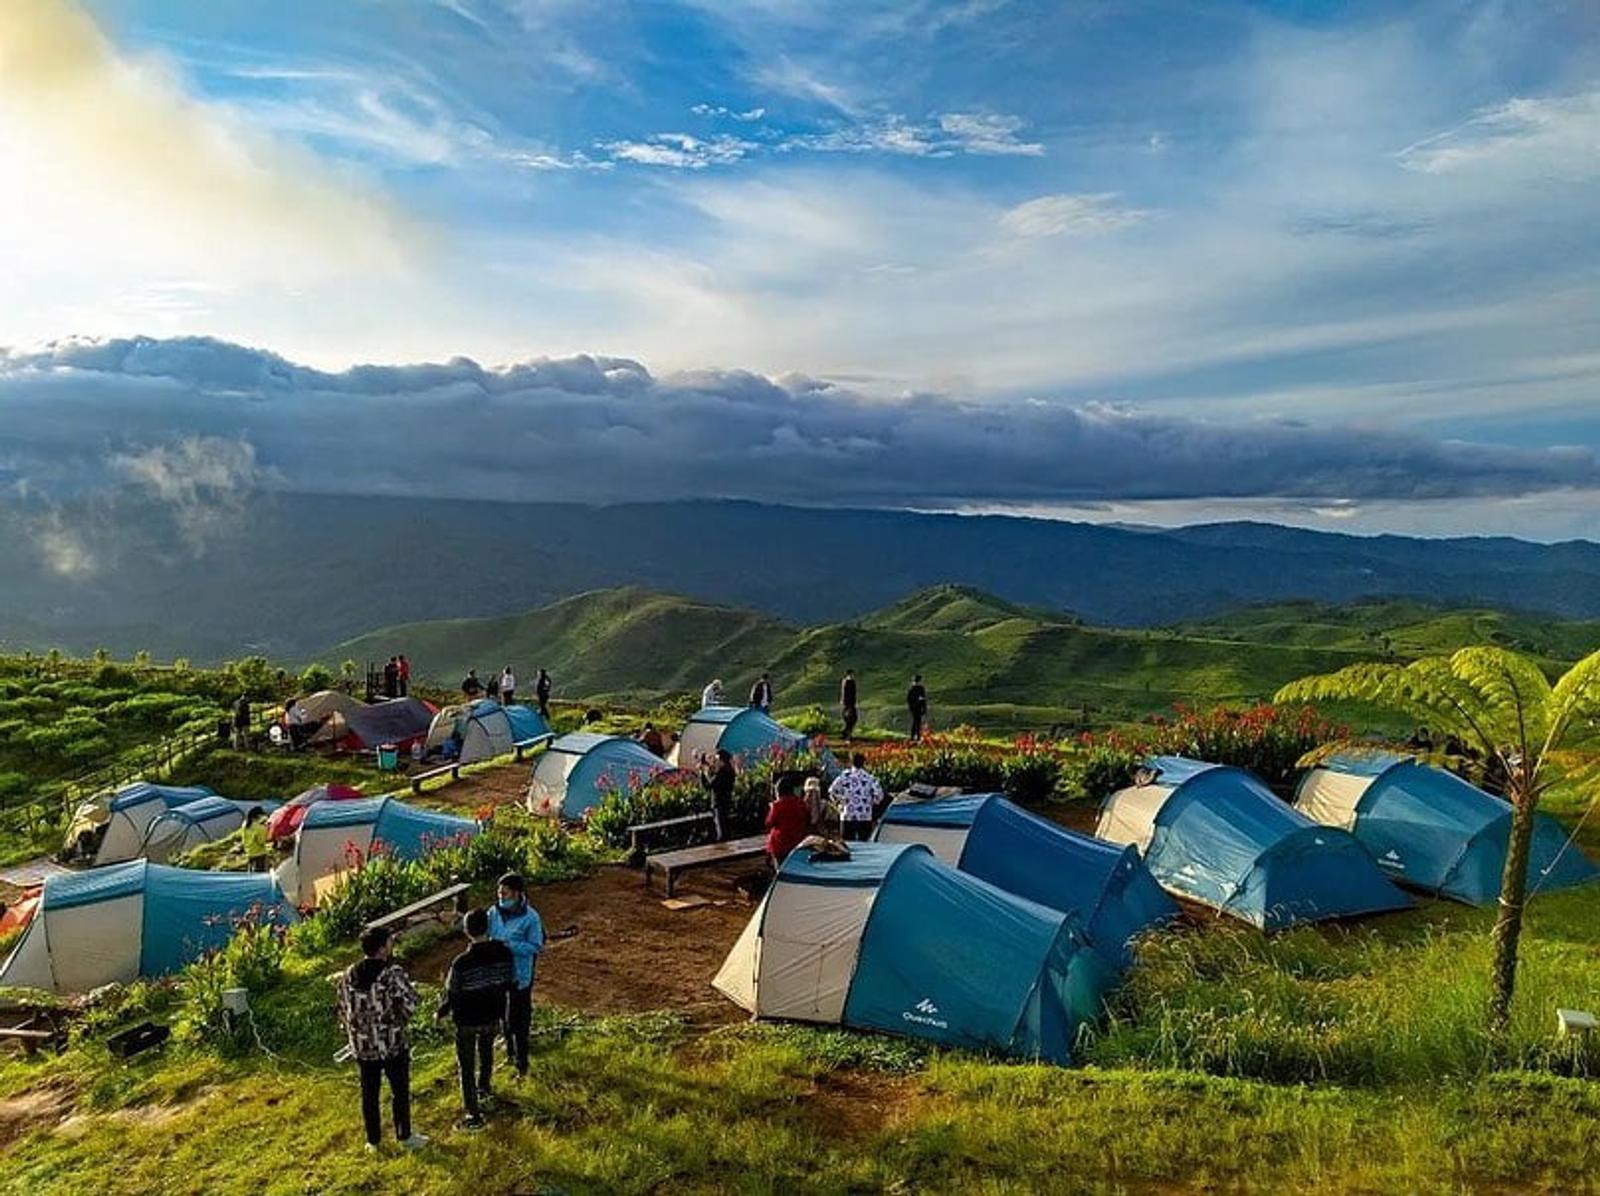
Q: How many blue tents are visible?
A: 11